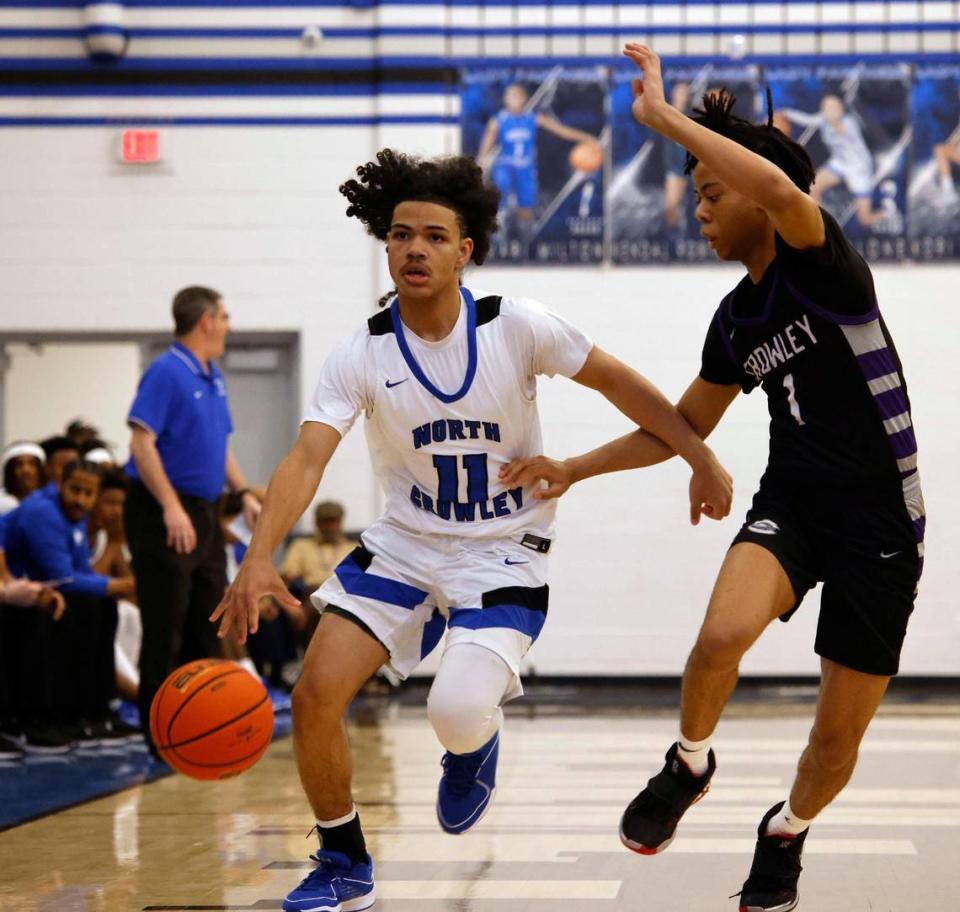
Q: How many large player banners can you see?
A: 4